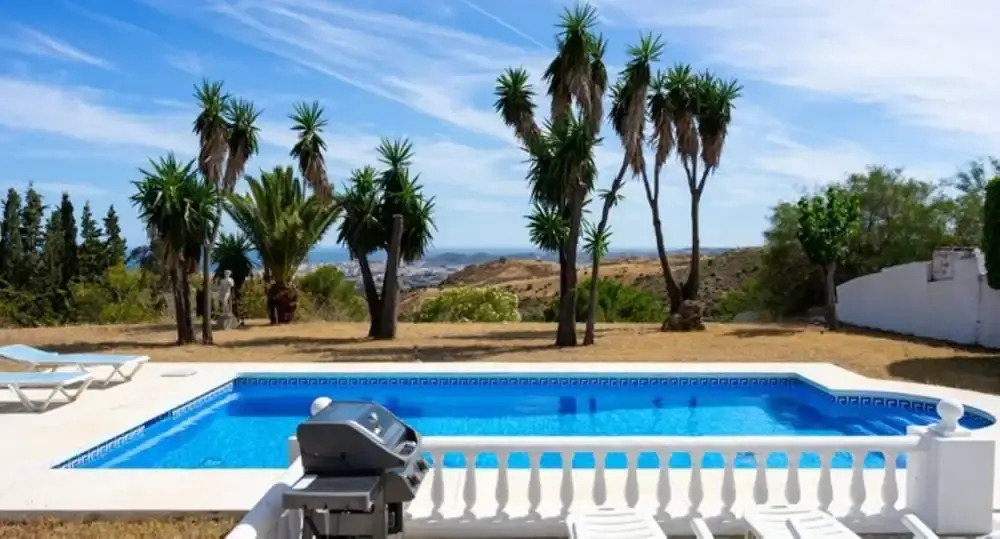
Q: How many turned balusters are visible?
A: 15